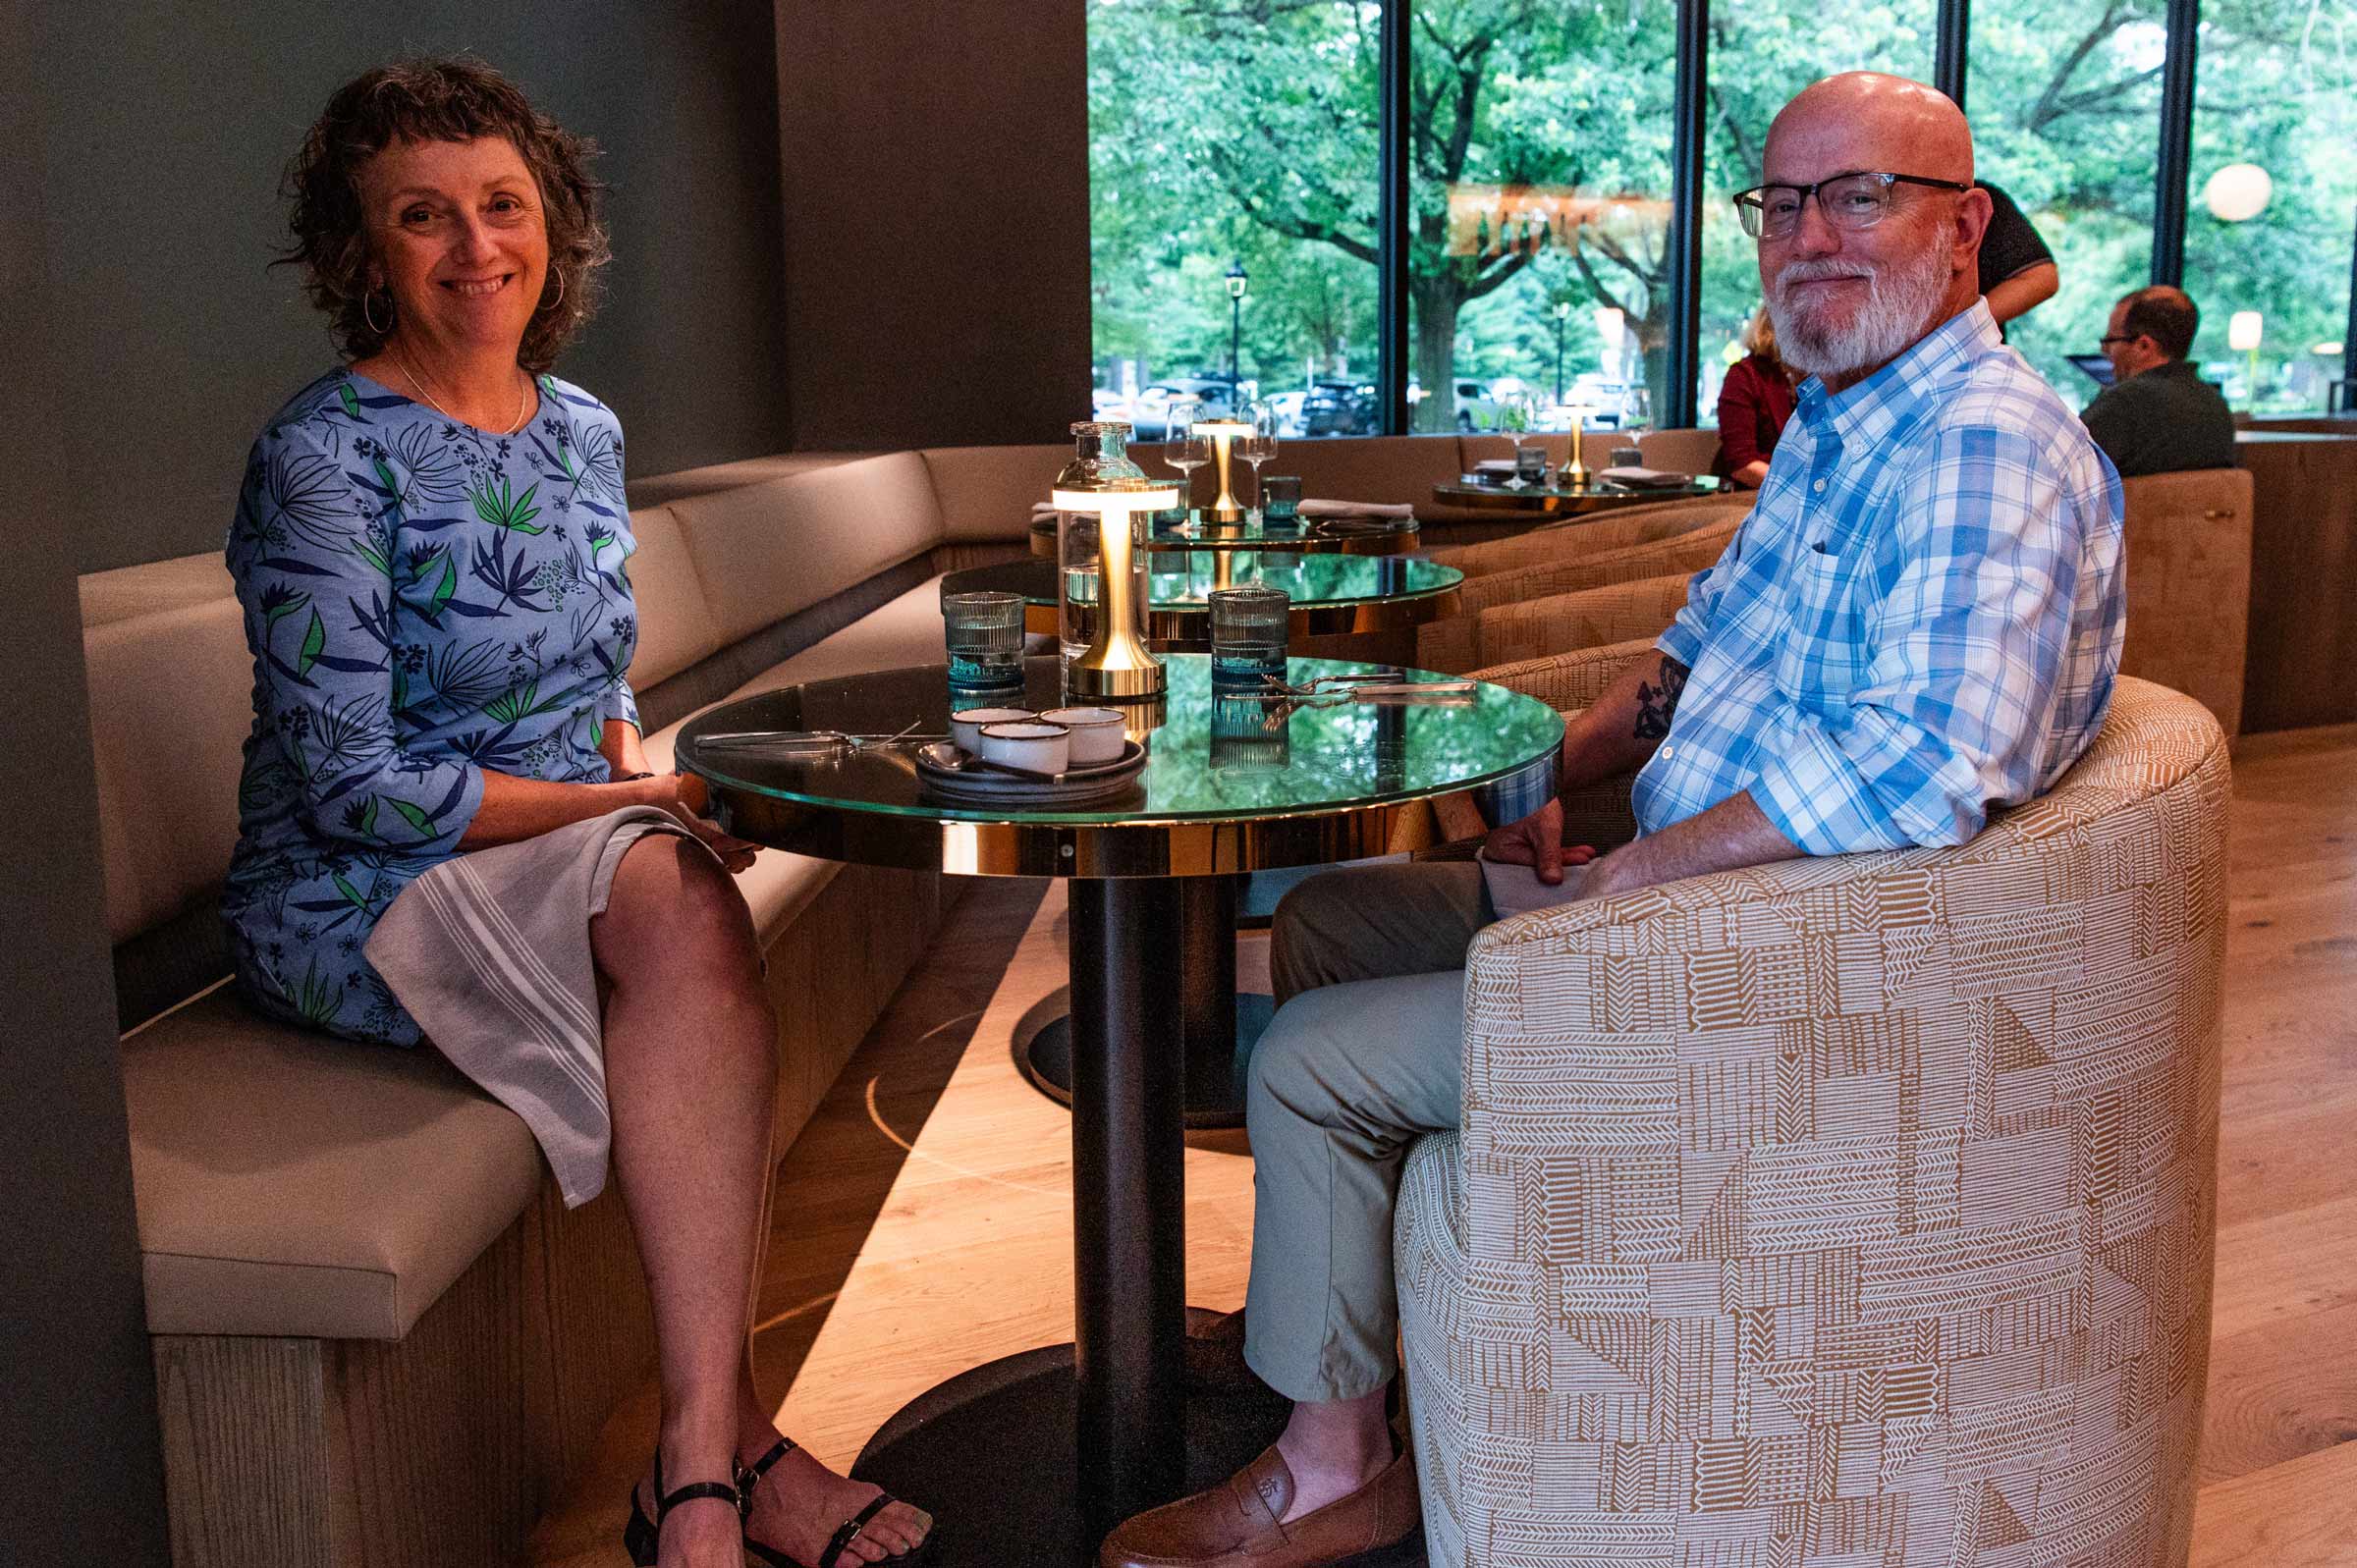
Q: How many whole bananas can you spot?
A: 0